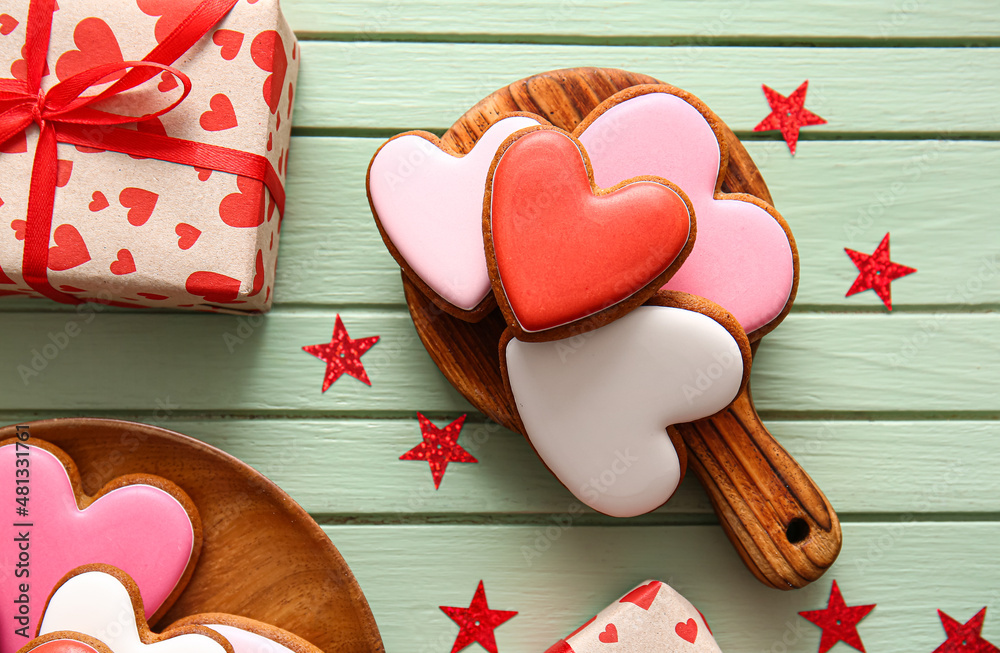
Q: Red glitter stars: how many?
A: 7